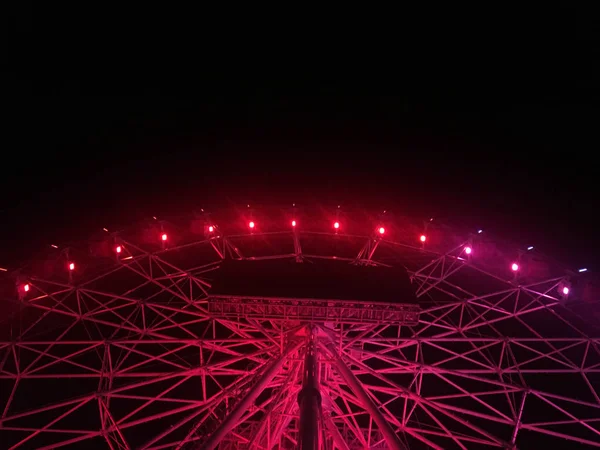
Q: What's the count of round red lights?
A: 13